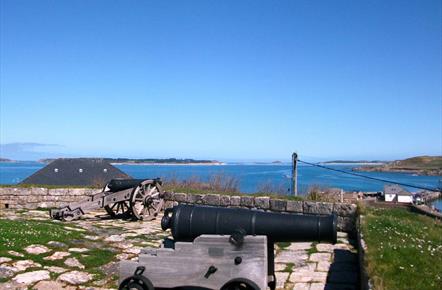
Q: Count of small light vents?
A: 3